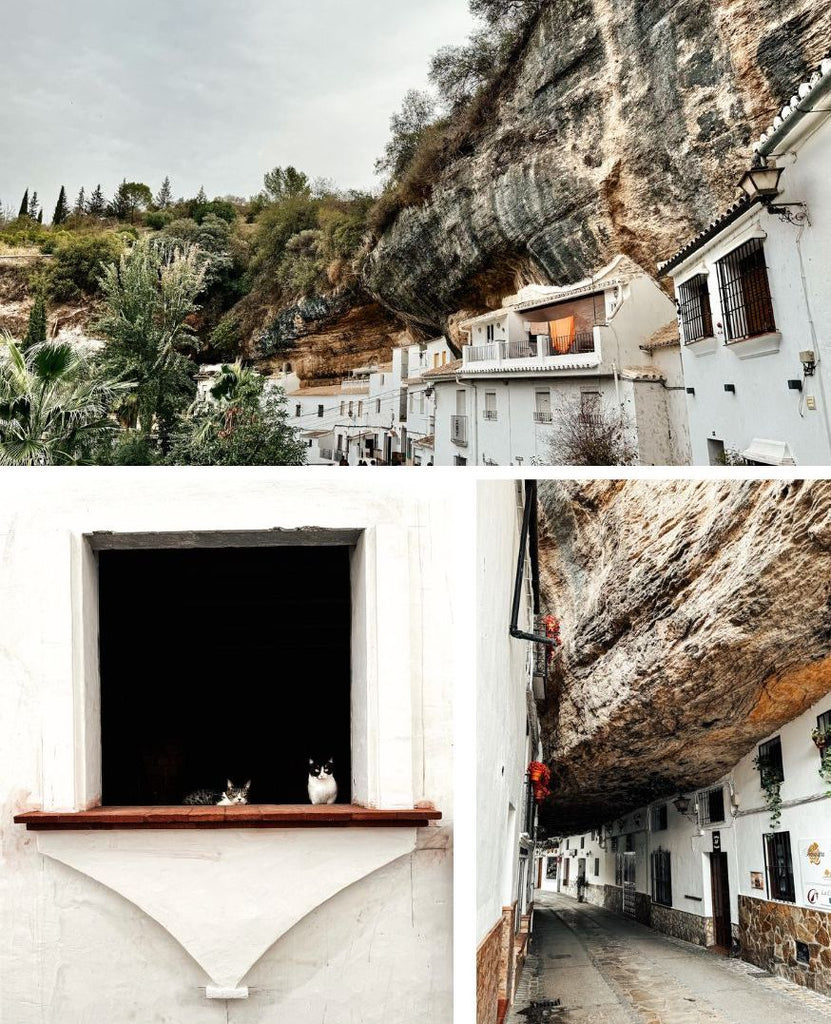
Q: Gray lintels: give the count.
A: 1